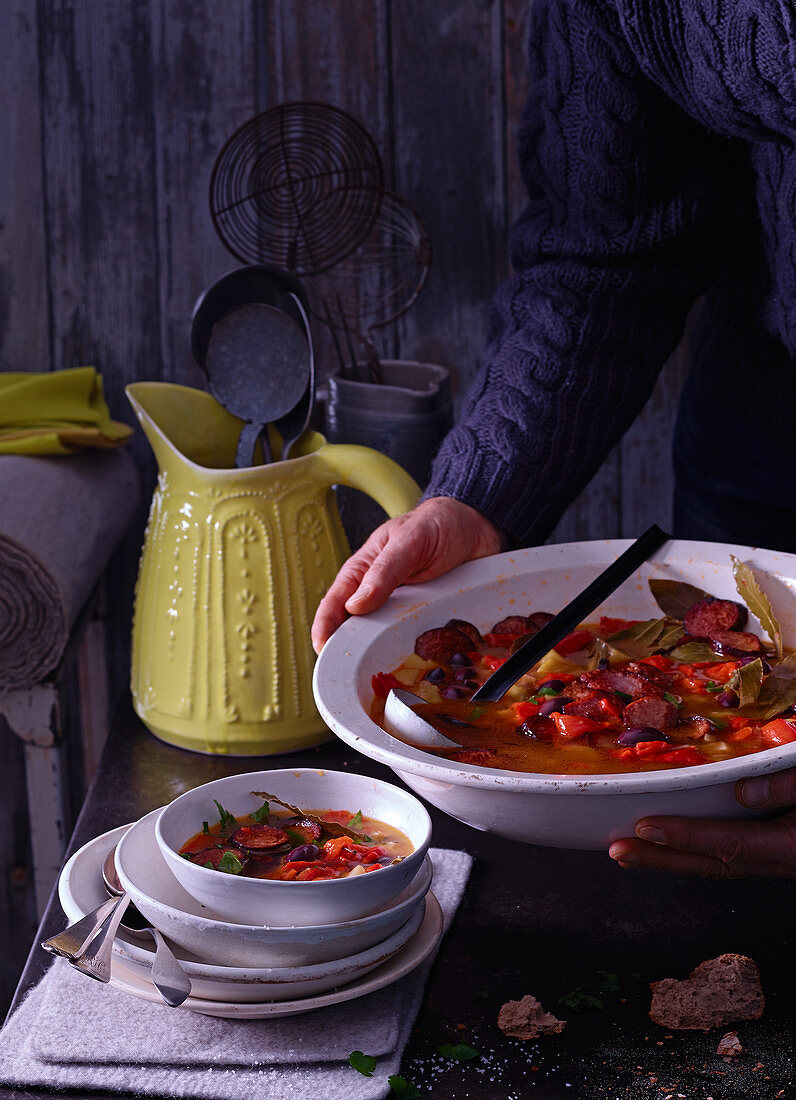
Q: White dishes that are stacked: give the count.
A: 4